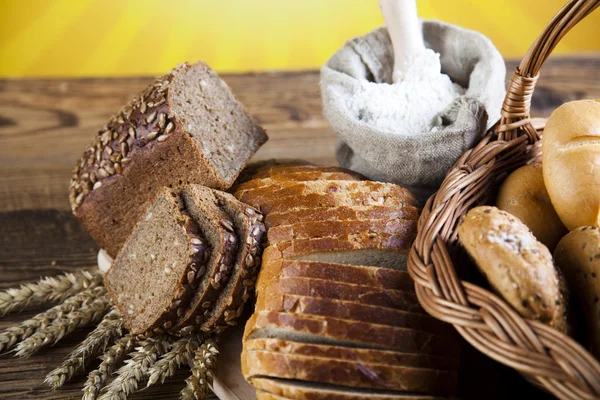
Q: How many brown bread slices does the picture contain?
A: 3